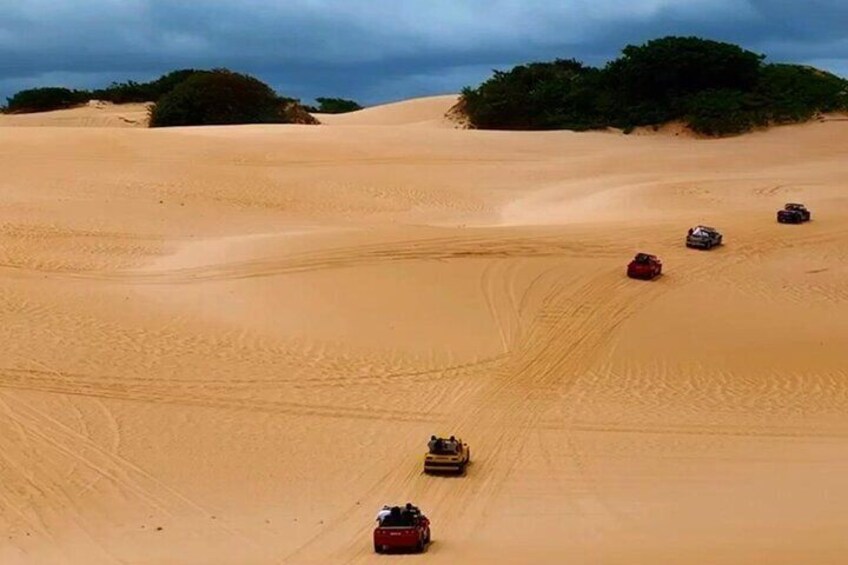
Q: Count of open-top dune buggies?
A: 5